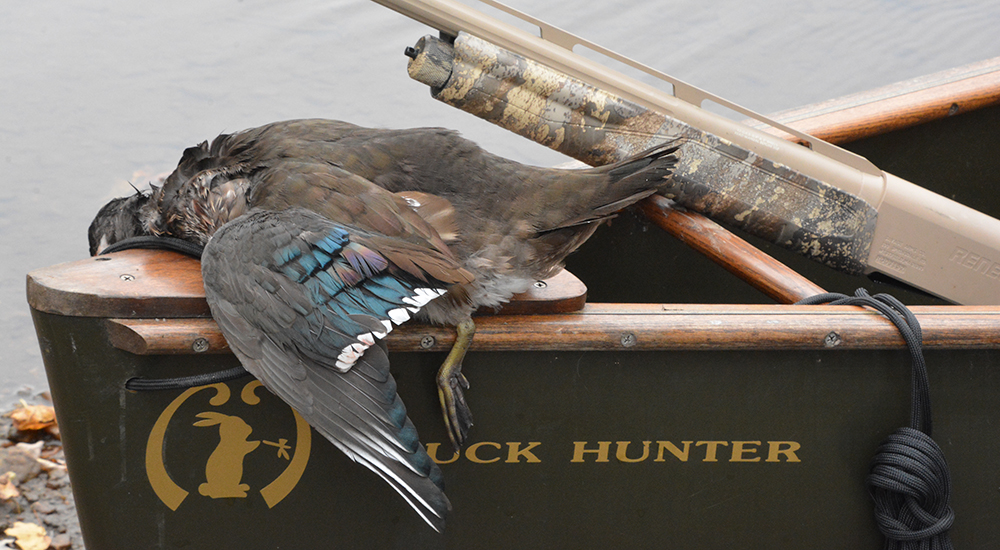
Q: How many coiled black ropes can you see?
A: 1